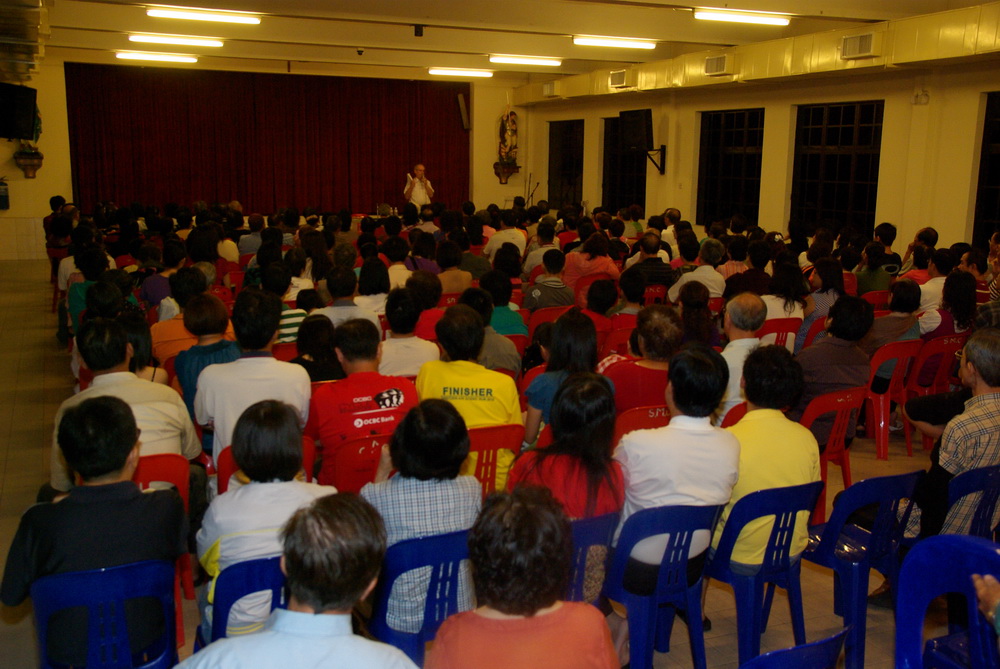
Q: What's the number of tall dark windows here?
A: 5